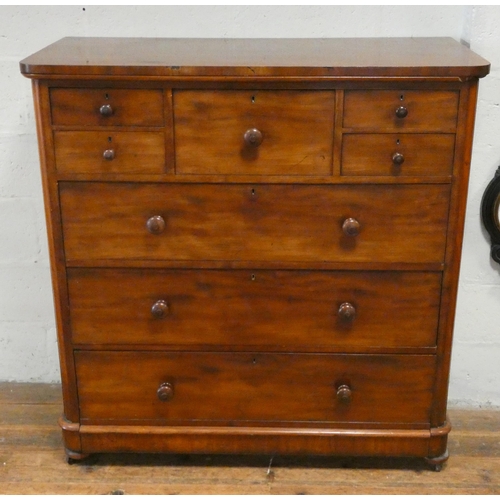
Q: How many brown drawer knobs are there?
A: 11